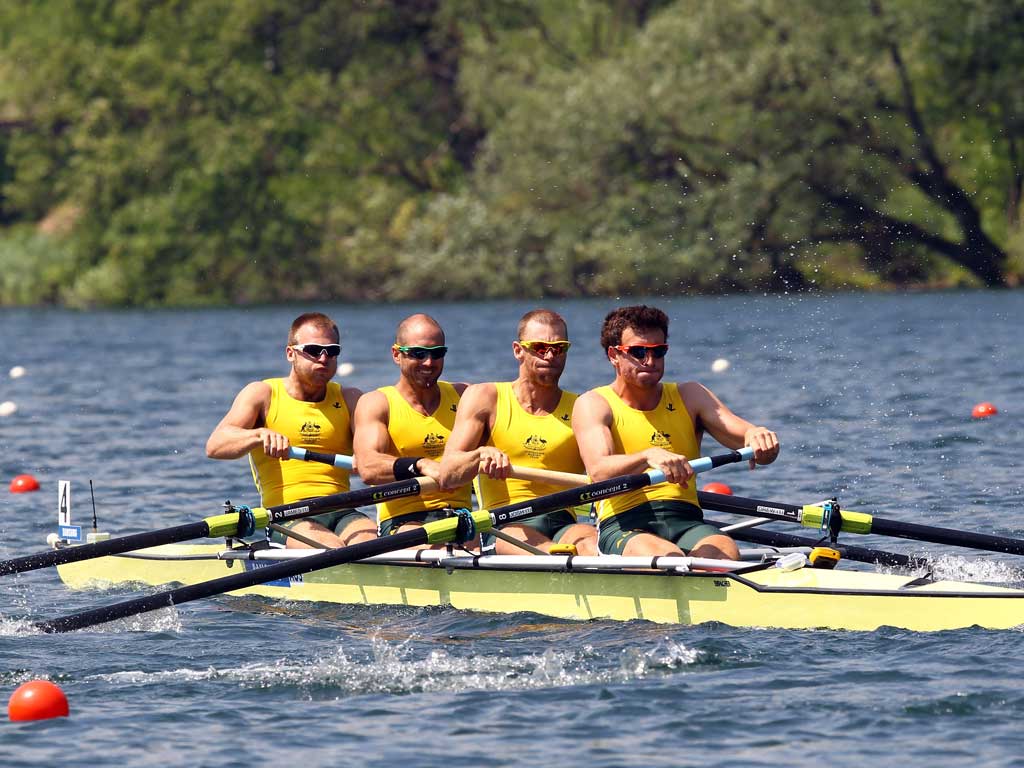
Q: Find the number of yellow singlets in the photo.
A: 4